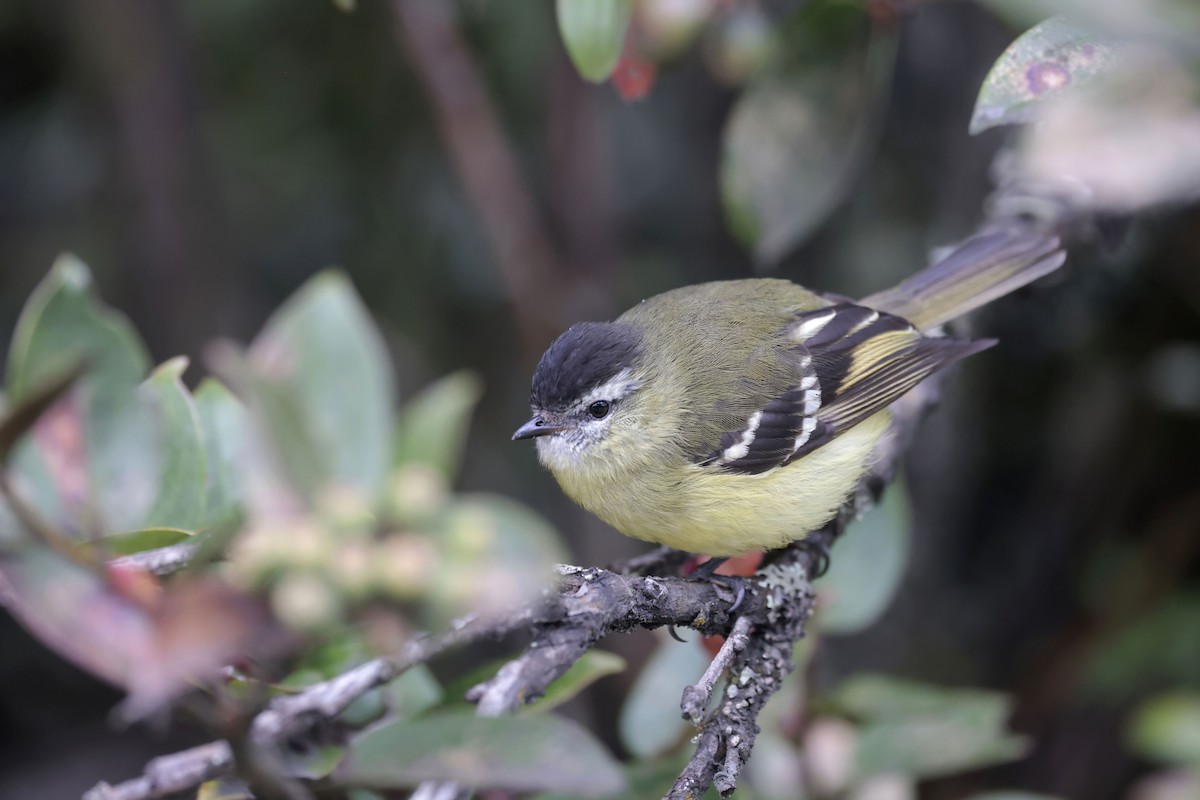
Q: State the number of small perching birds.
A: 1